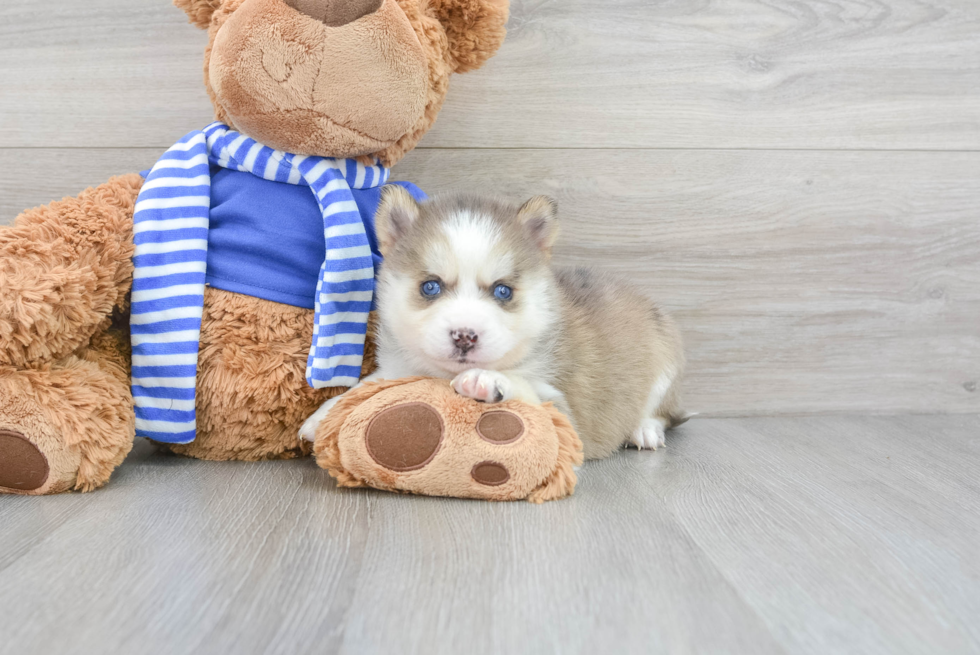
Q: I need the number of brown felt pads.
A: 4